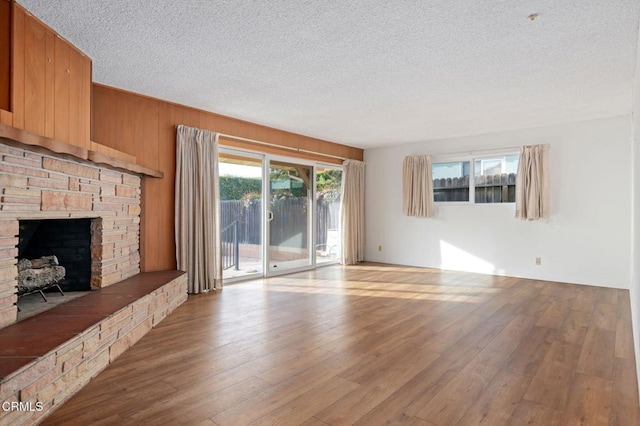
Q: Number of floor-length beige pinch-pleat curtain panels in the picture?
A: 2